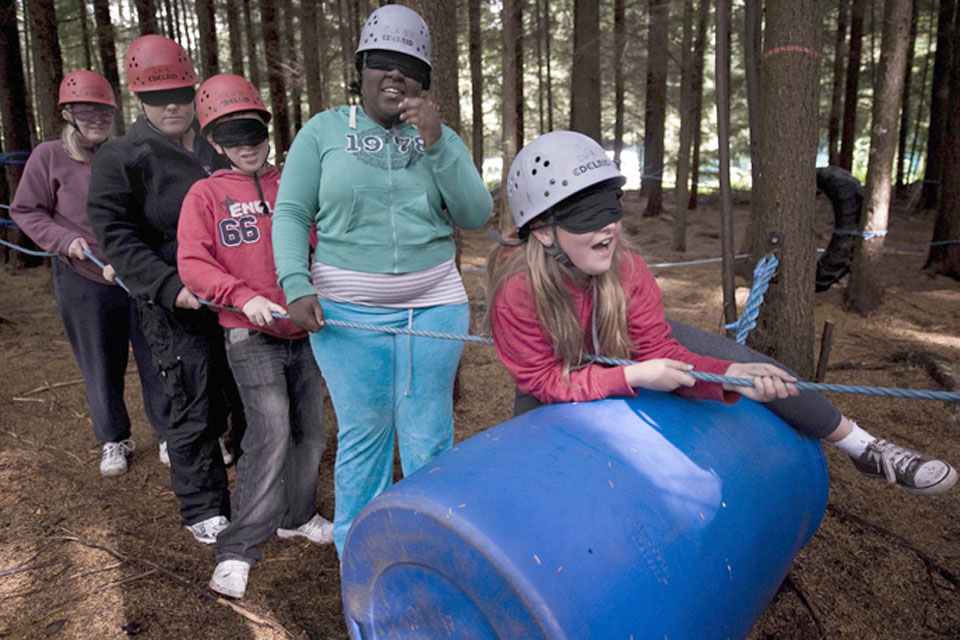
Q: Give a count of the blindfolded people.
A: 5